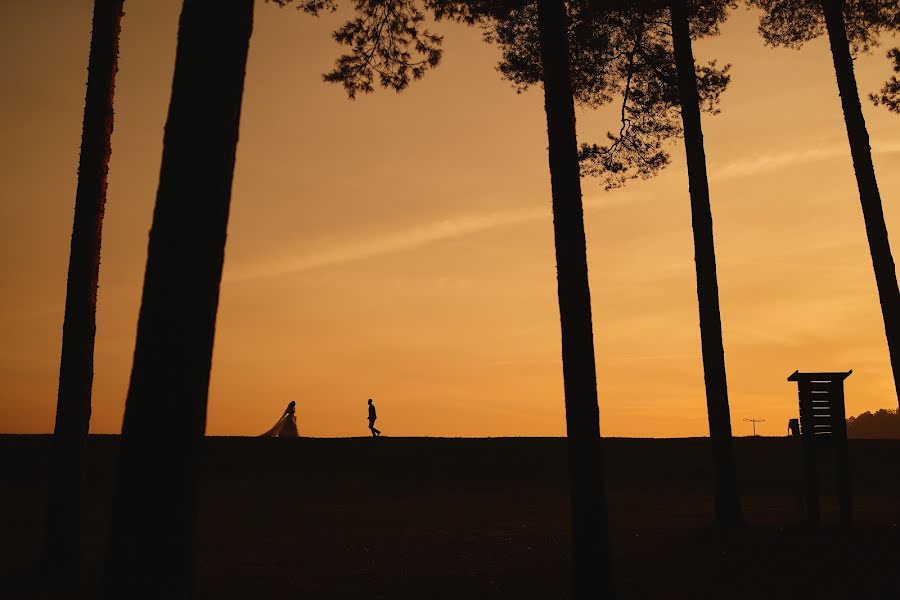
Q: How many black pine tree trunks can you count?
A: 5